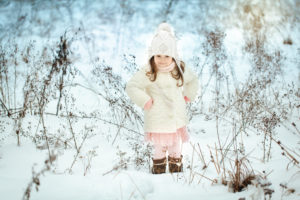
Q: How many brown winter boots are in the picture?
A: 2